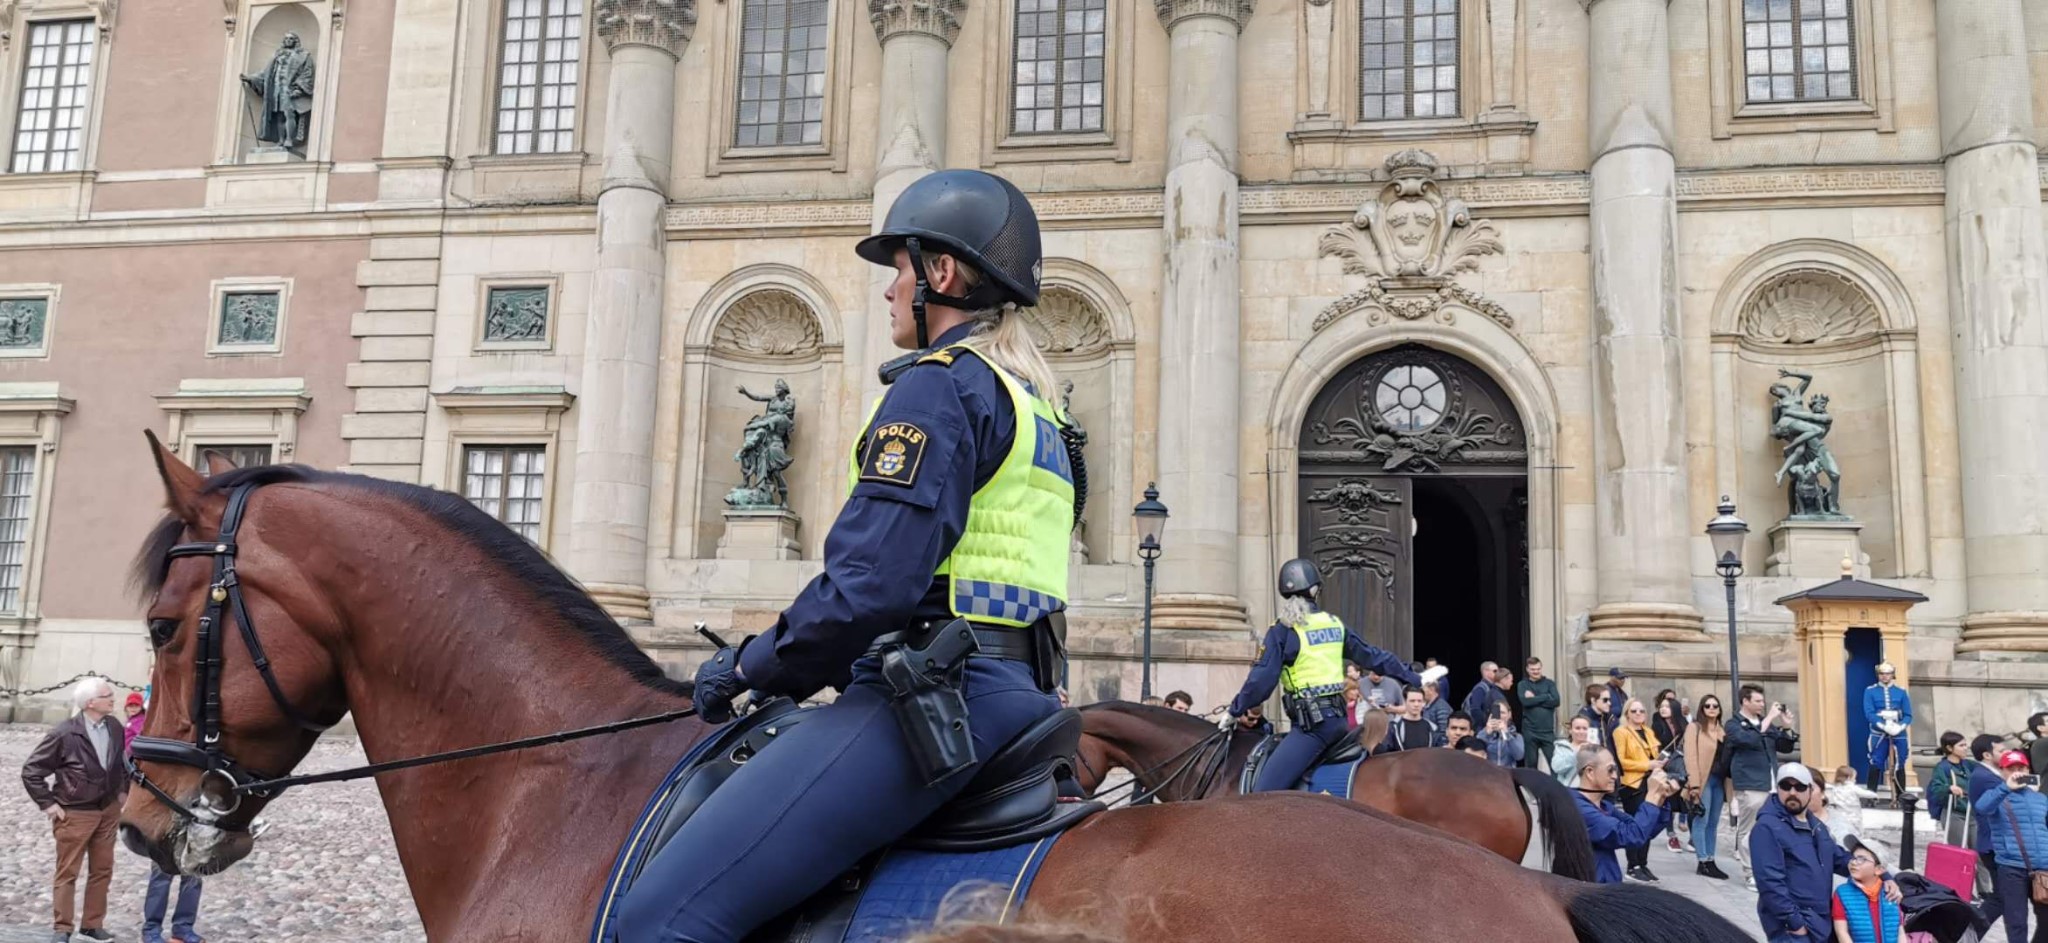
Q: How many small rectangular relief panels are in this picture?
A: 3